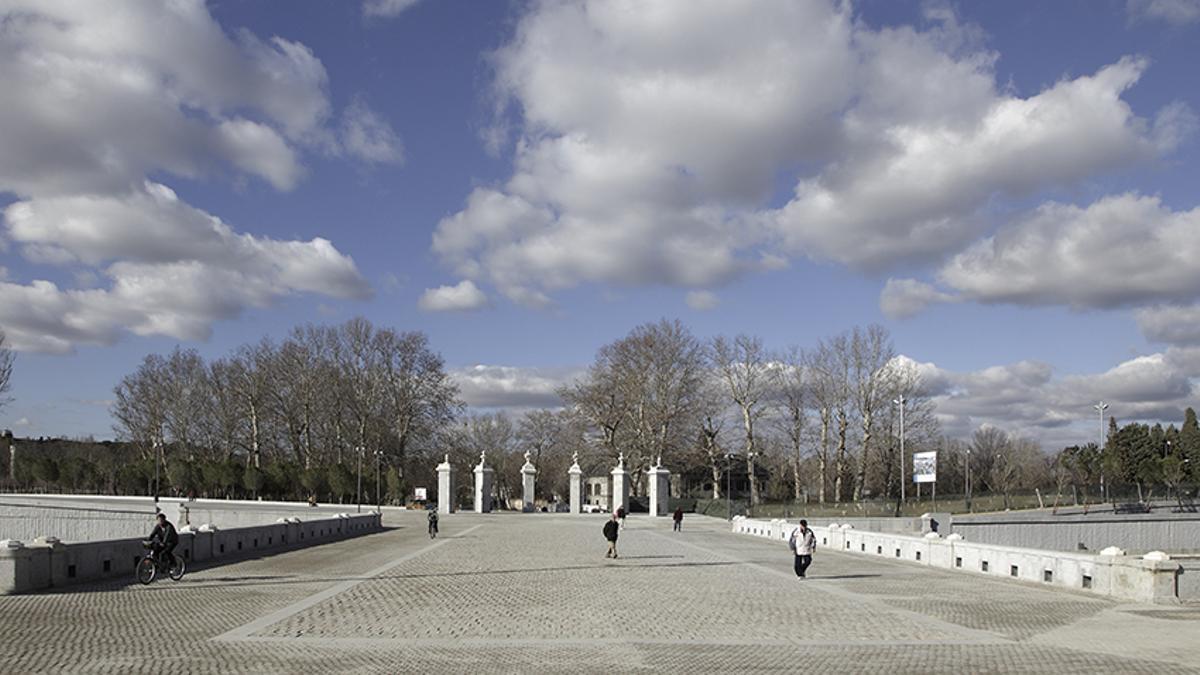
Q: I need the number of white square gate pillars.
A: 6